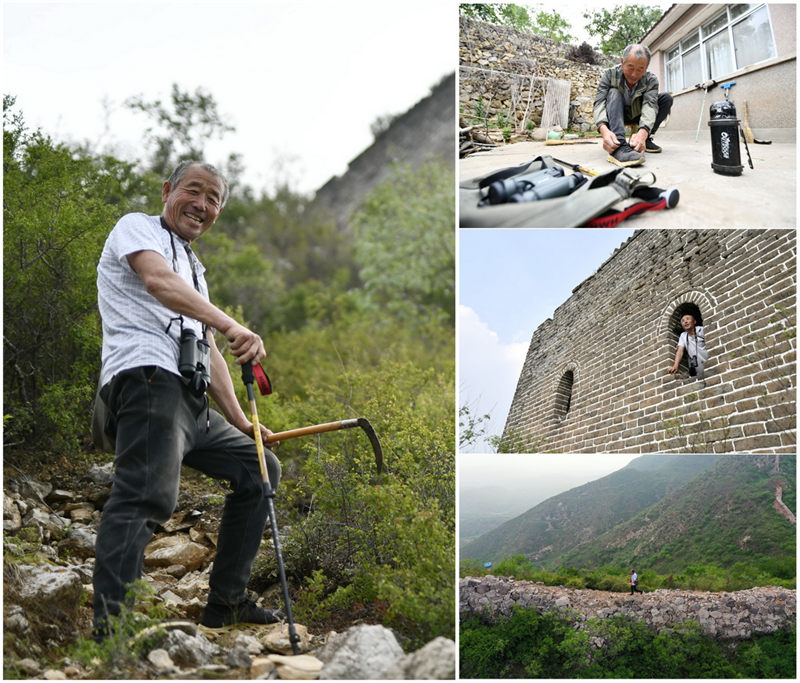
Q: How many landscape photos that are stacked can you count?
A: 3